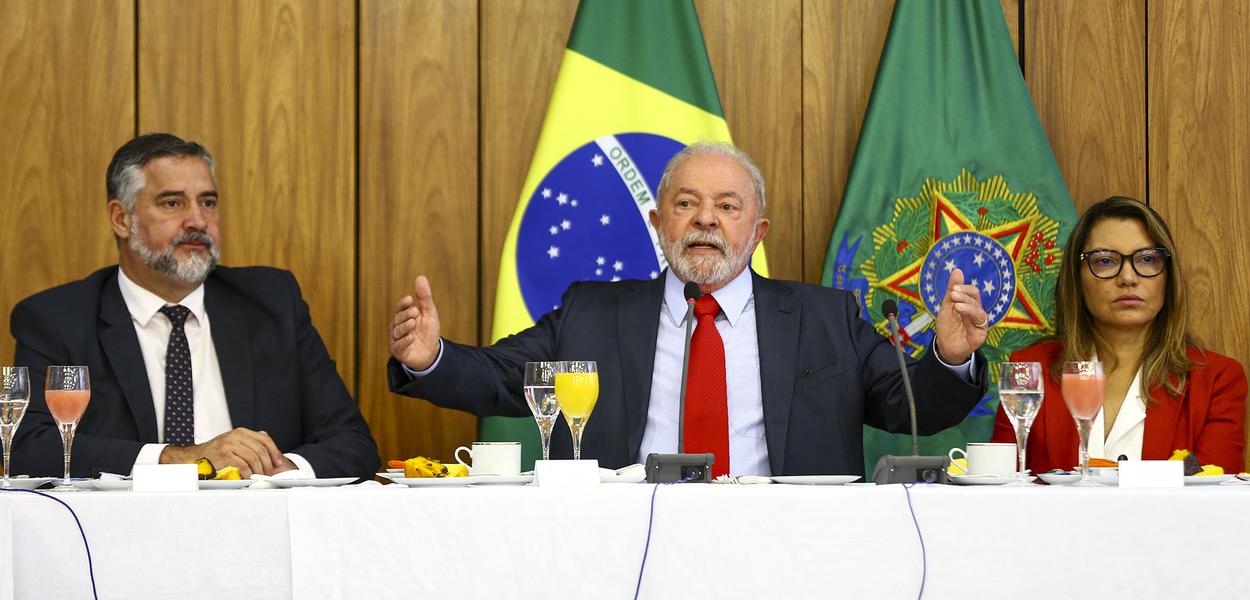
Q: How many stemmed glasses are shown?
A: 6